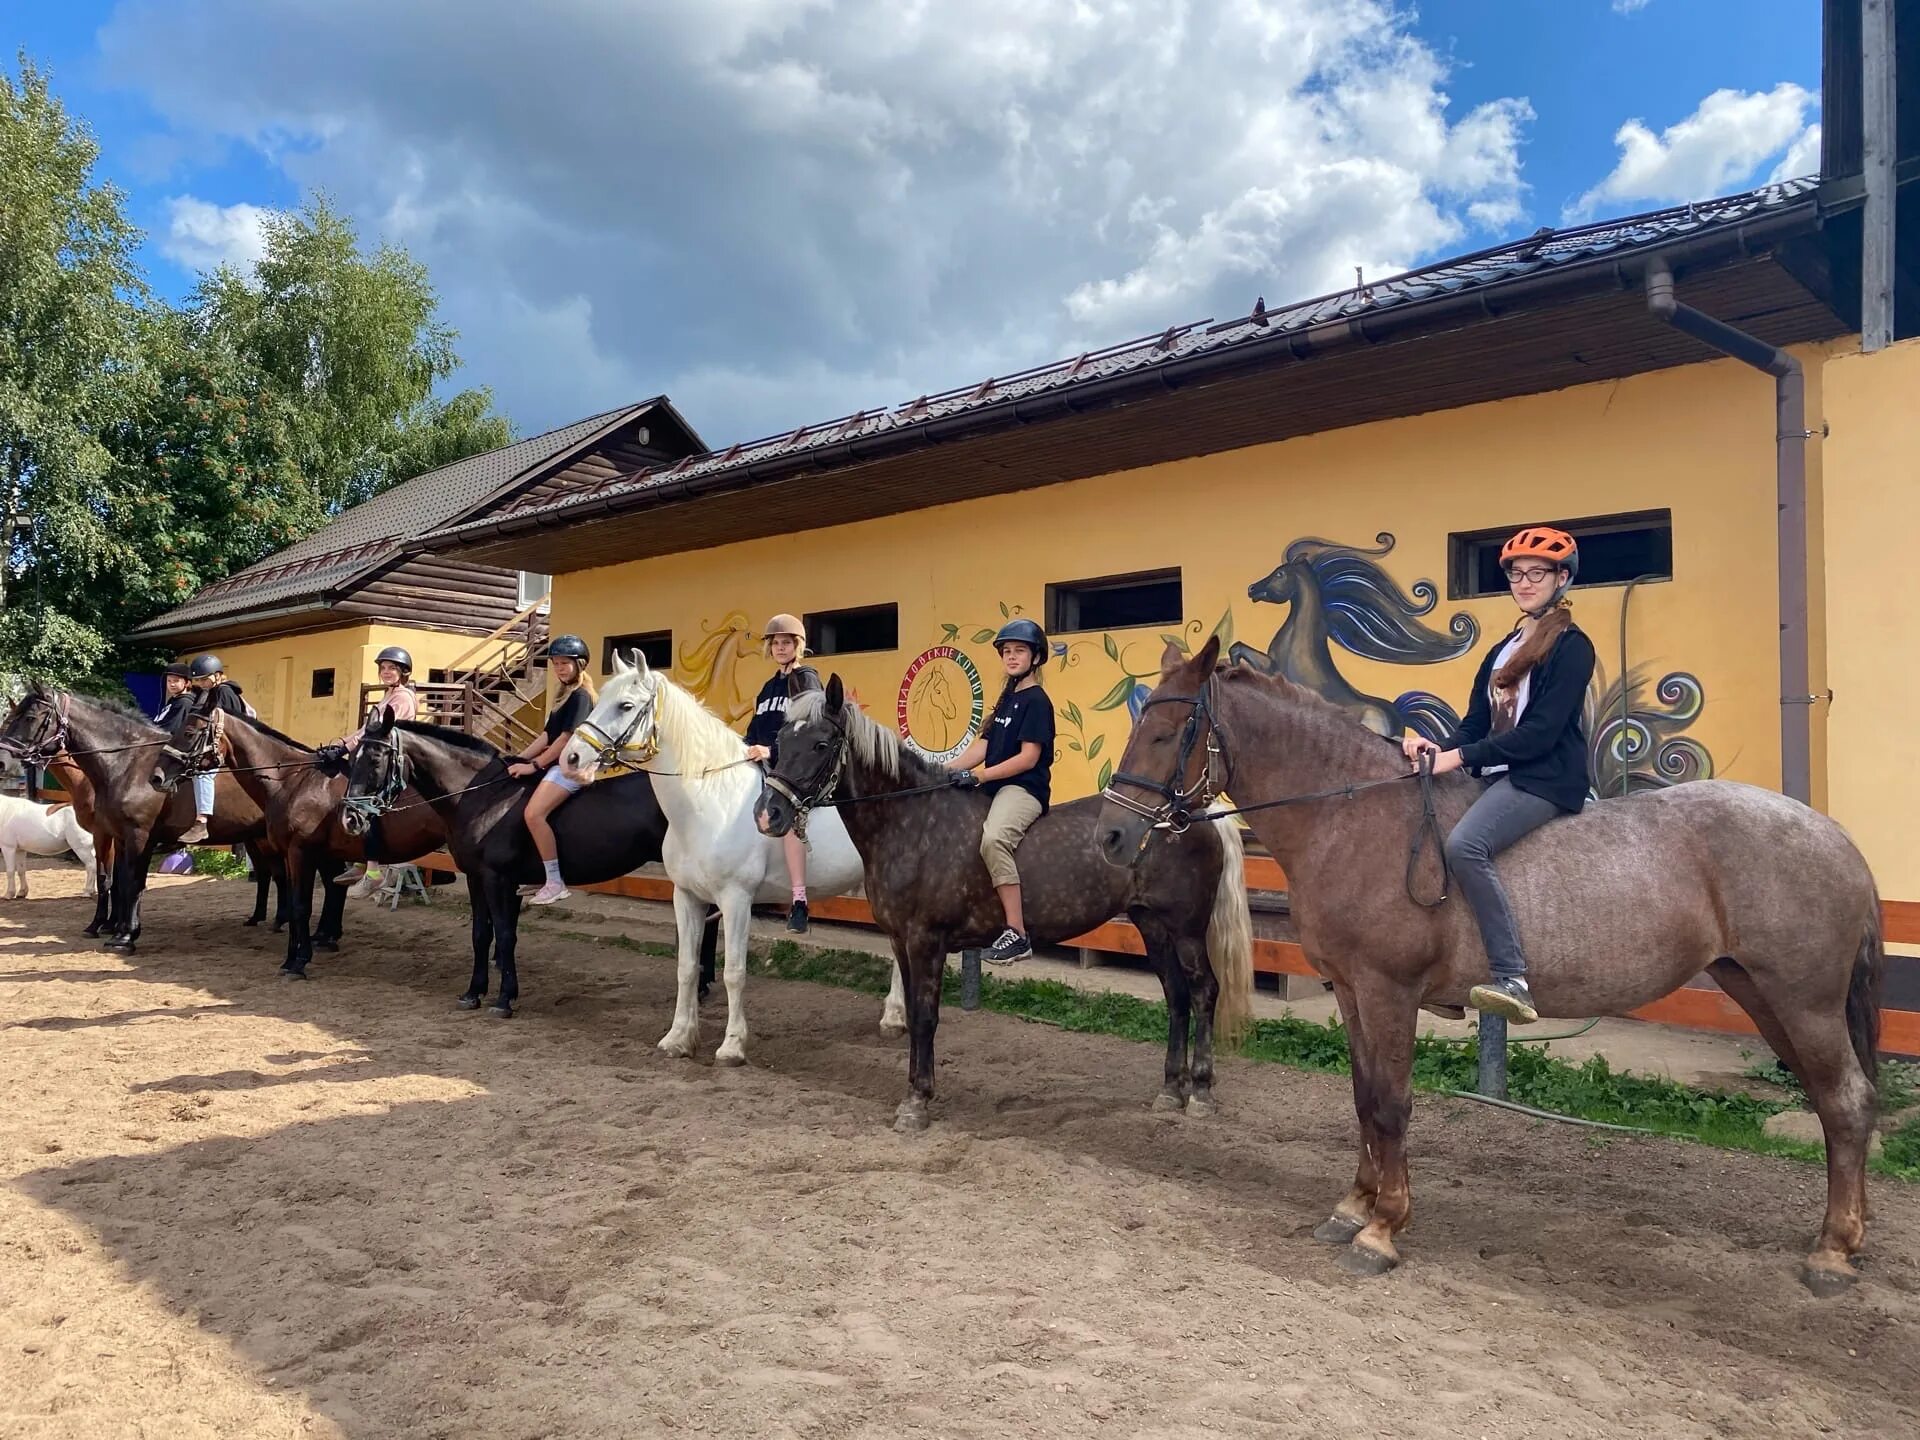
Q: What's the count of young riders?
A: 7